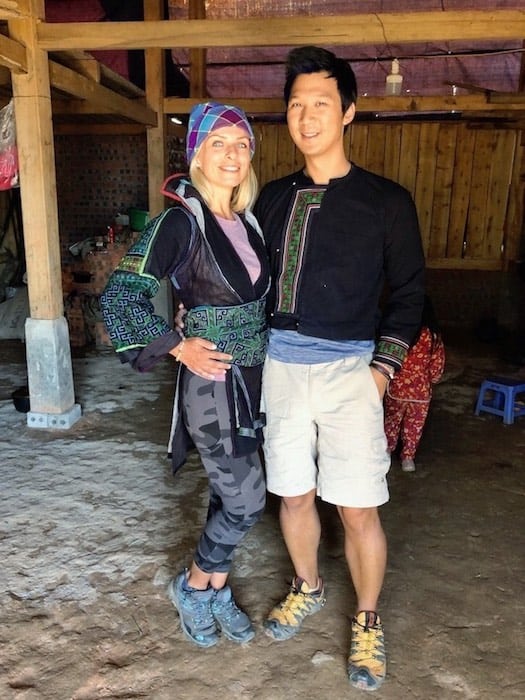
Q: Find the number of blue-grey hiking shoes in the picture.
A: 2